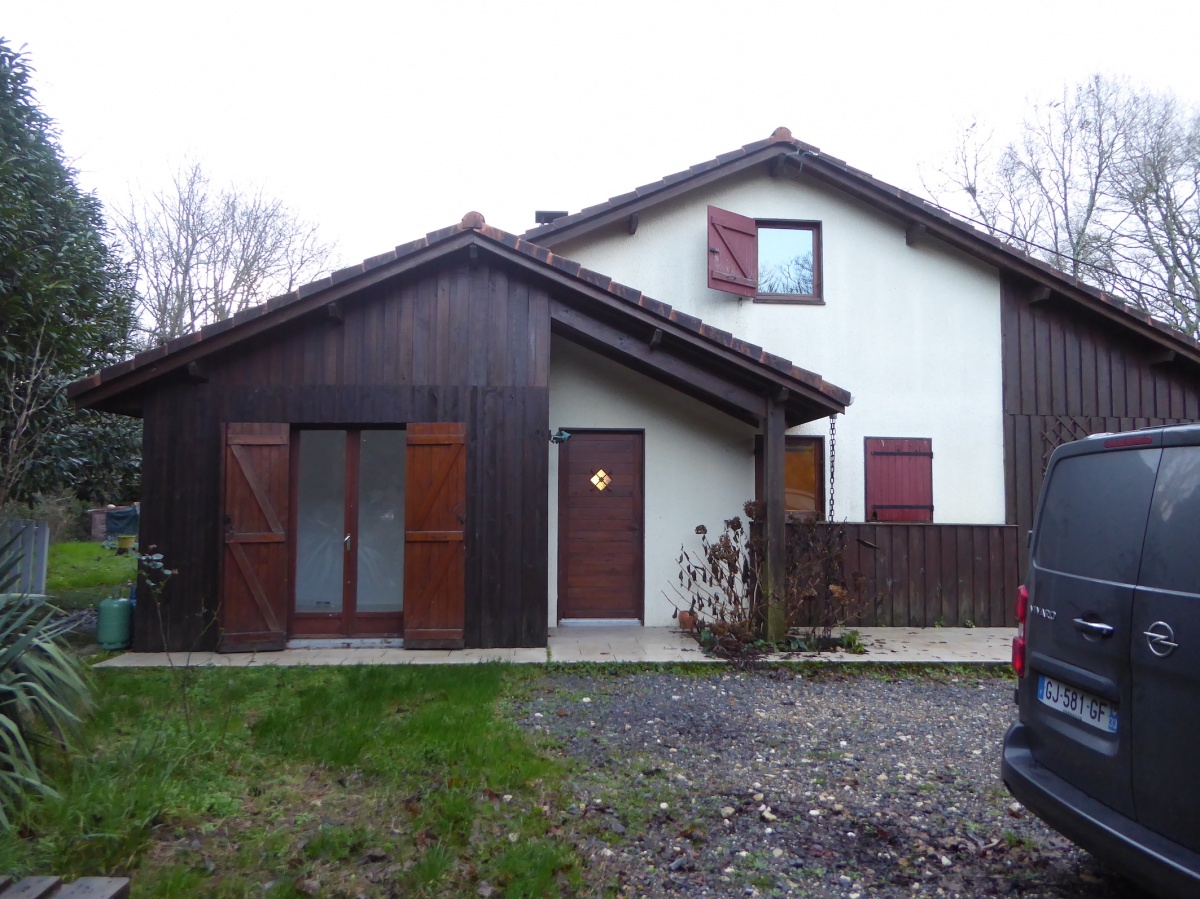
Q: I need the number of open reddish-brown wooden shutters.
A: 2